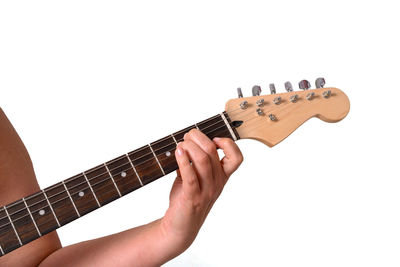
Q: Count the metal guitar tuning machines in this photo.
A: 6